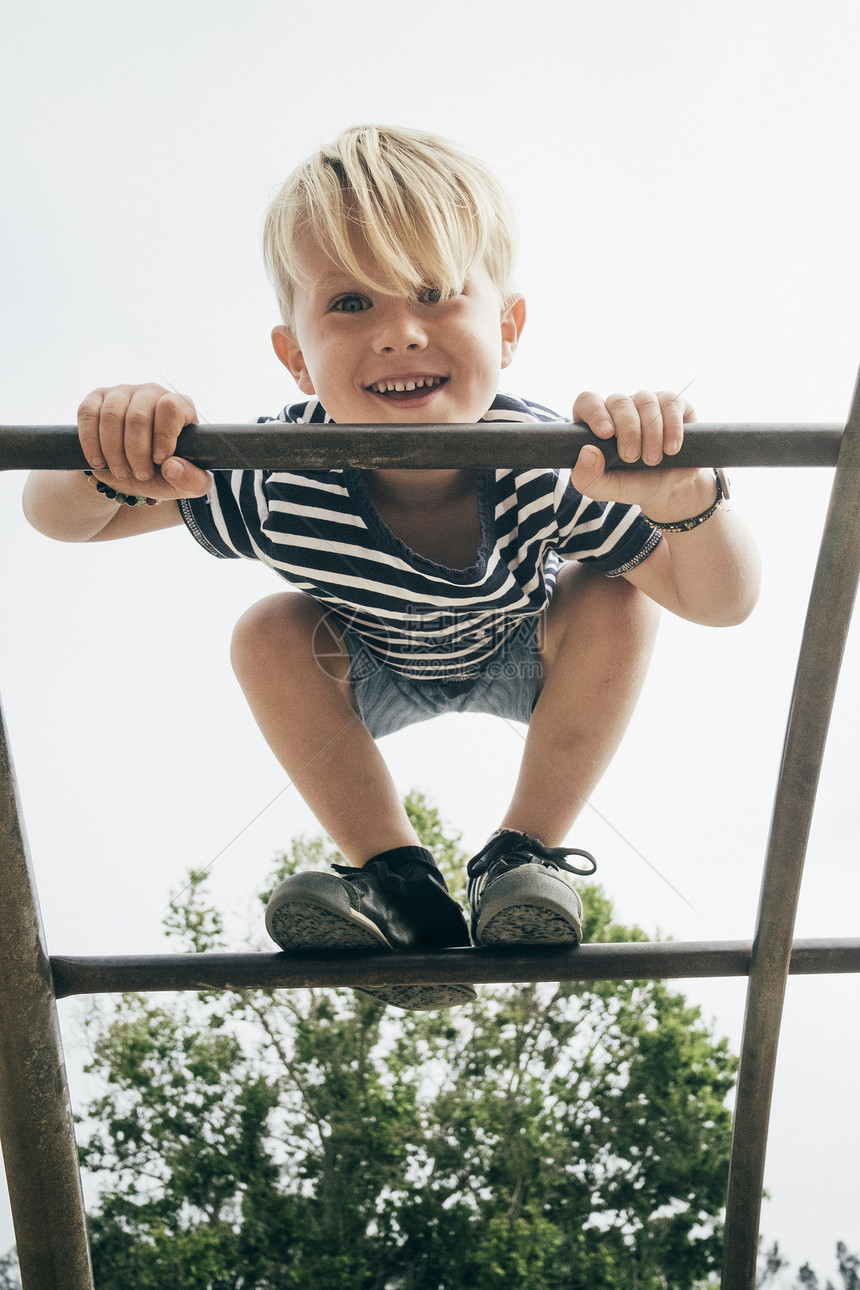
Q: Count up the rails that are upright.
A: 2